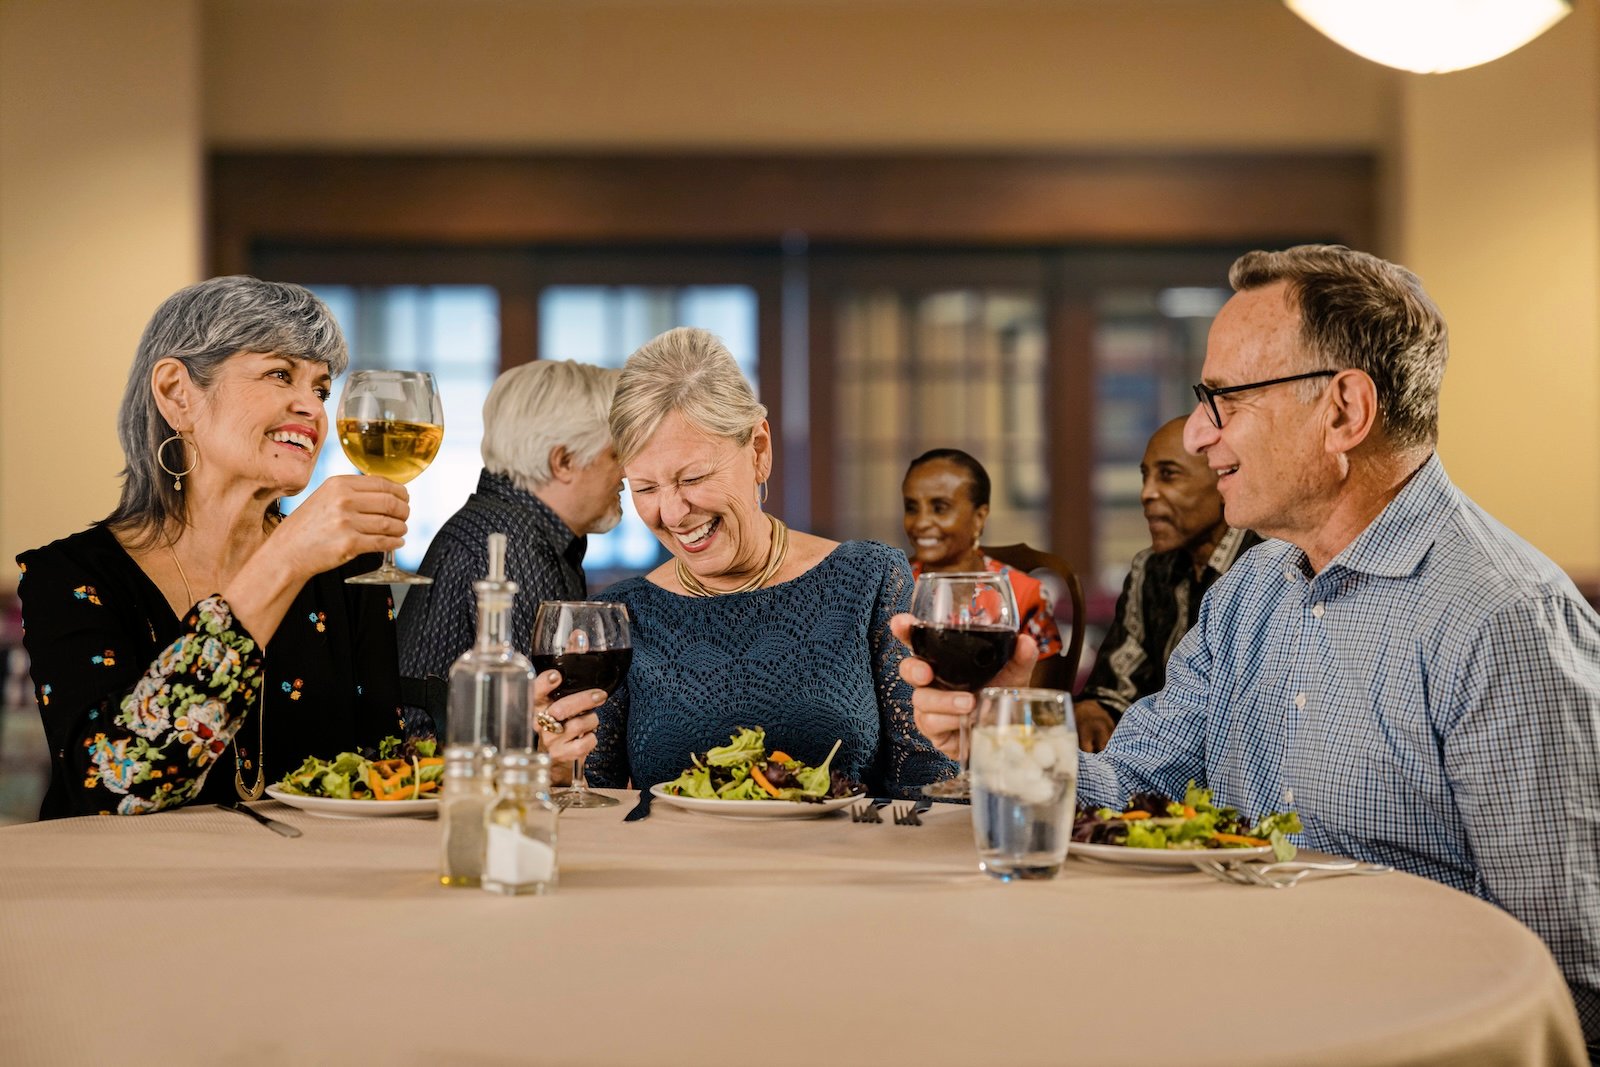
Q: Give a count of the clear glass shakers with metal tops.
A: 2